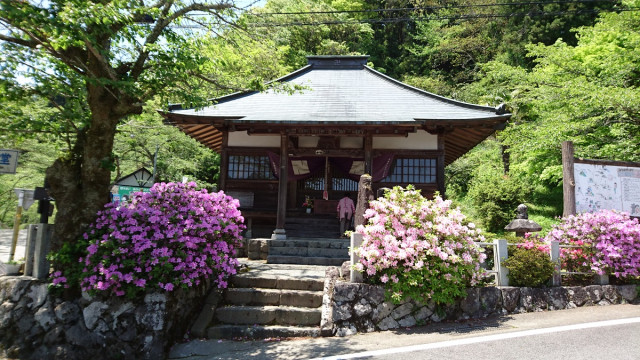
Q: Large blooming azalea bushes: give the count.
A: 3